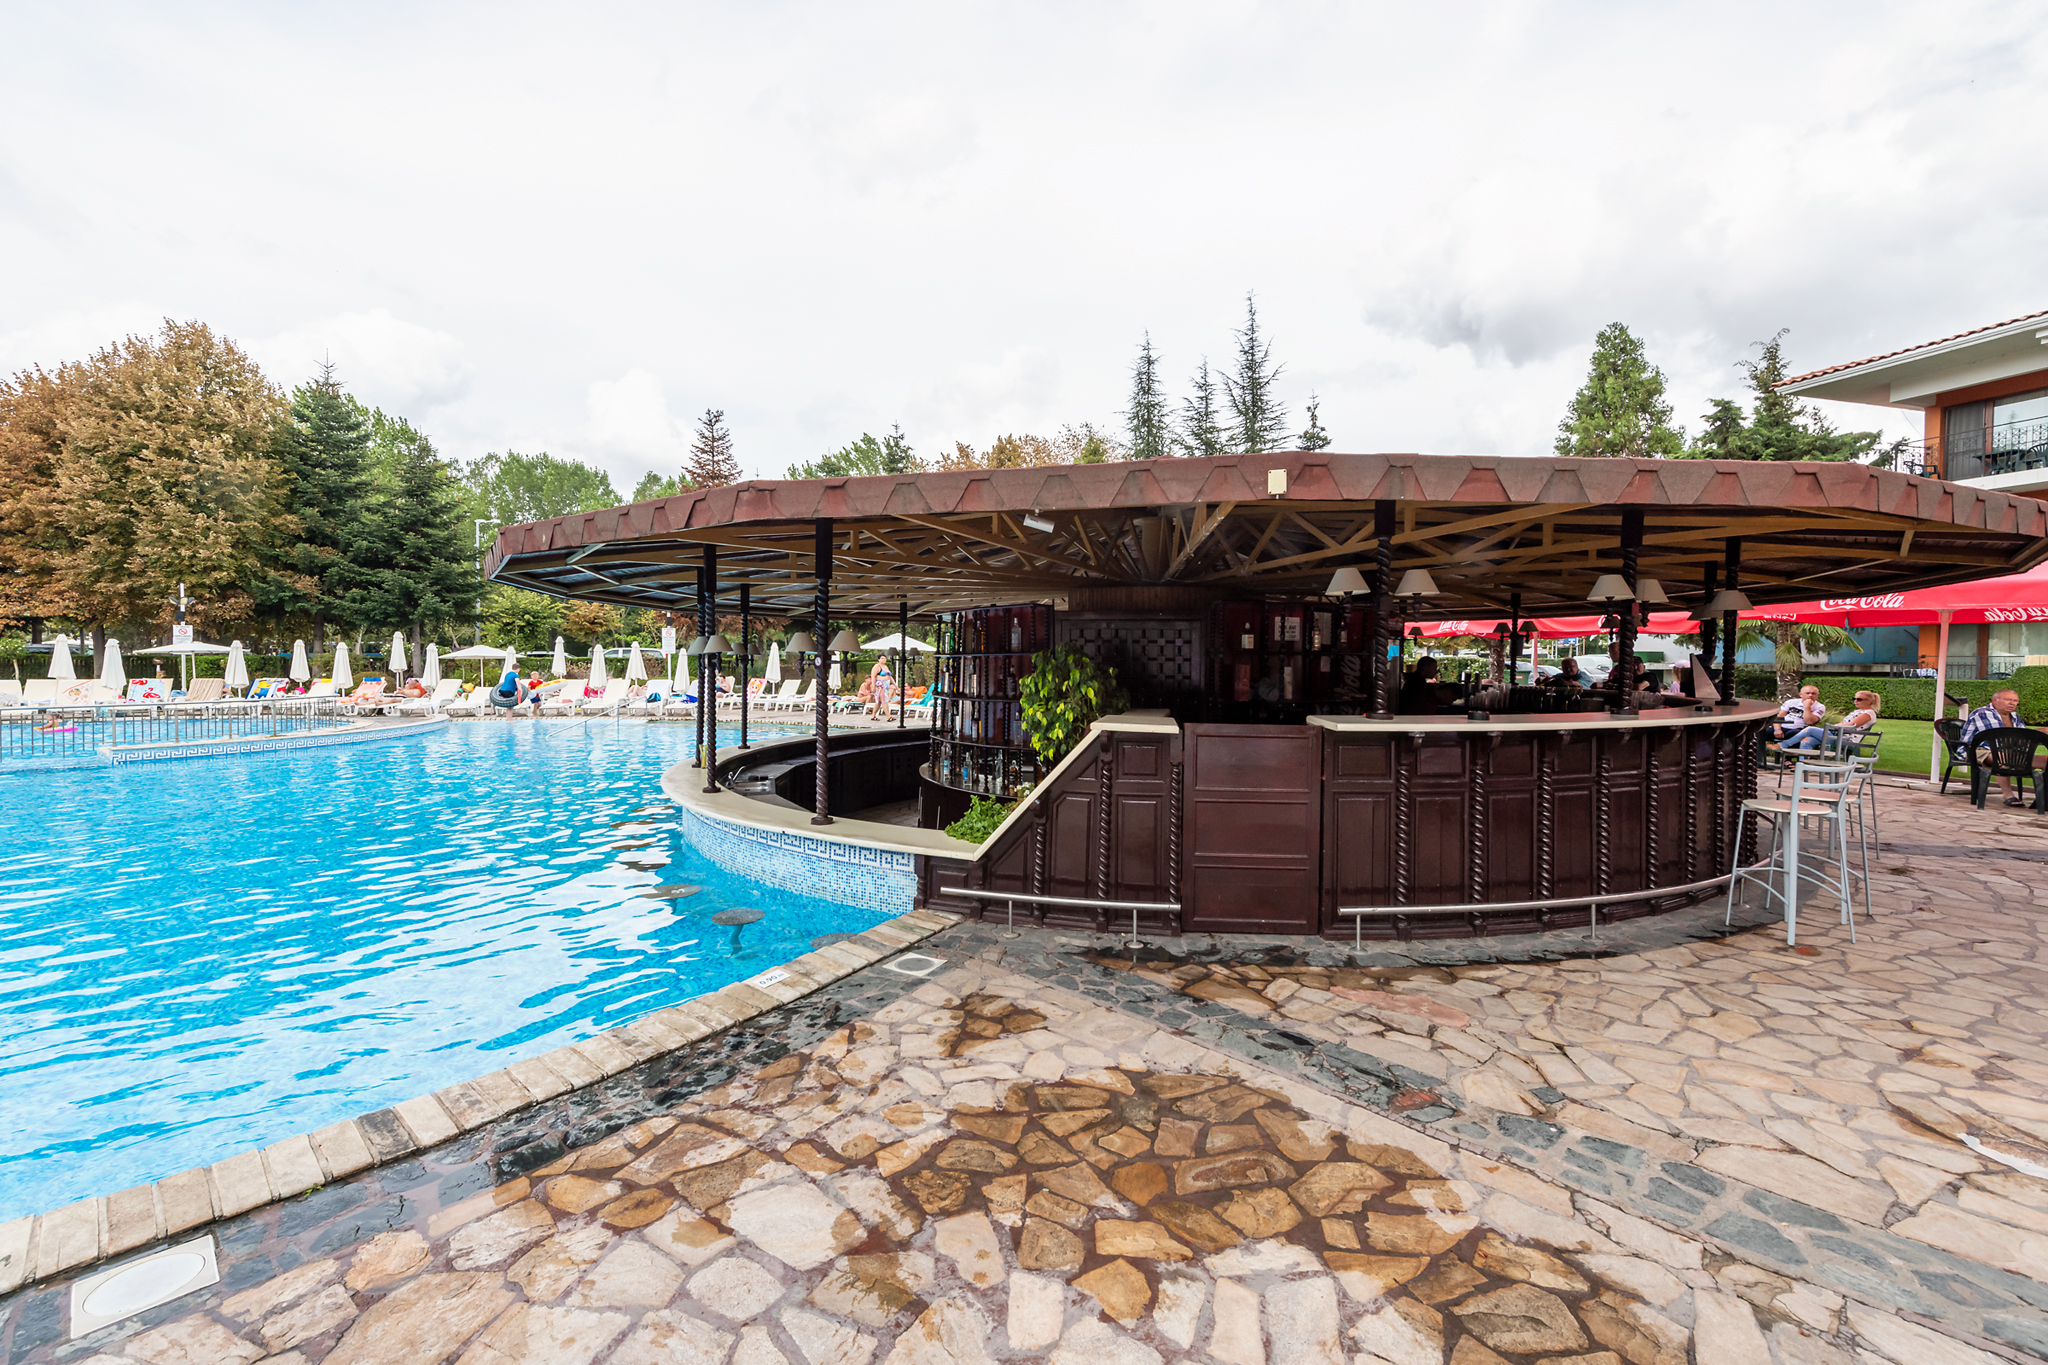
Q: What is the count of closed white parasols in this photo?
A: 14